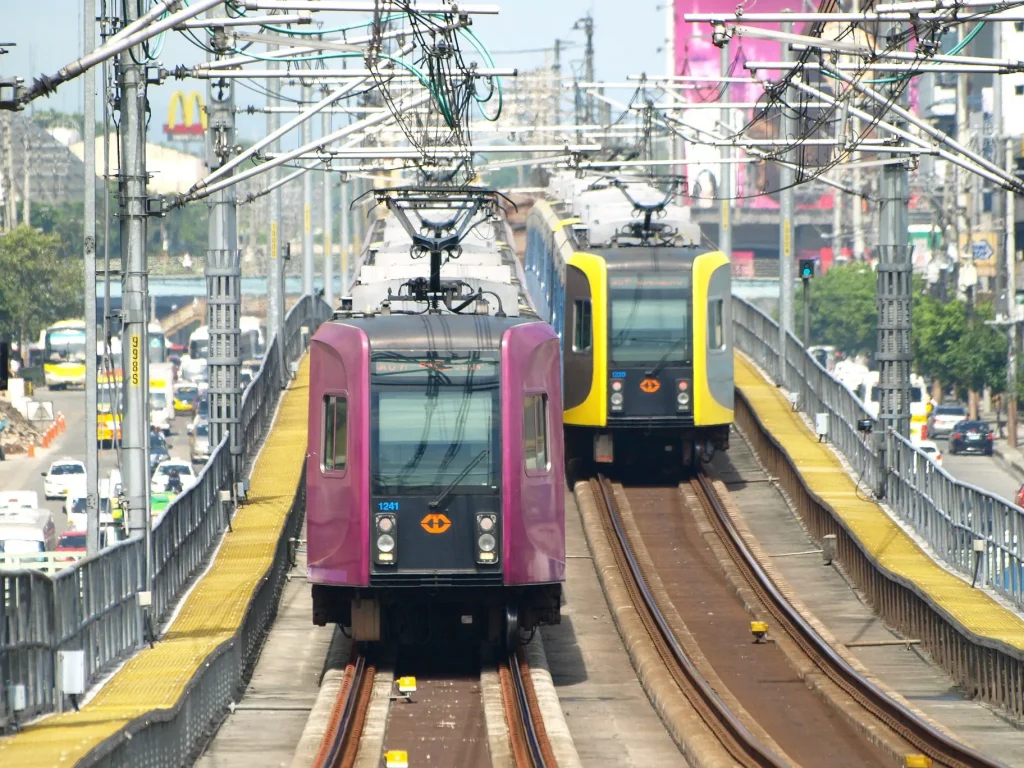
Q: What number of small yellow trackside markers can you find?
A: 4